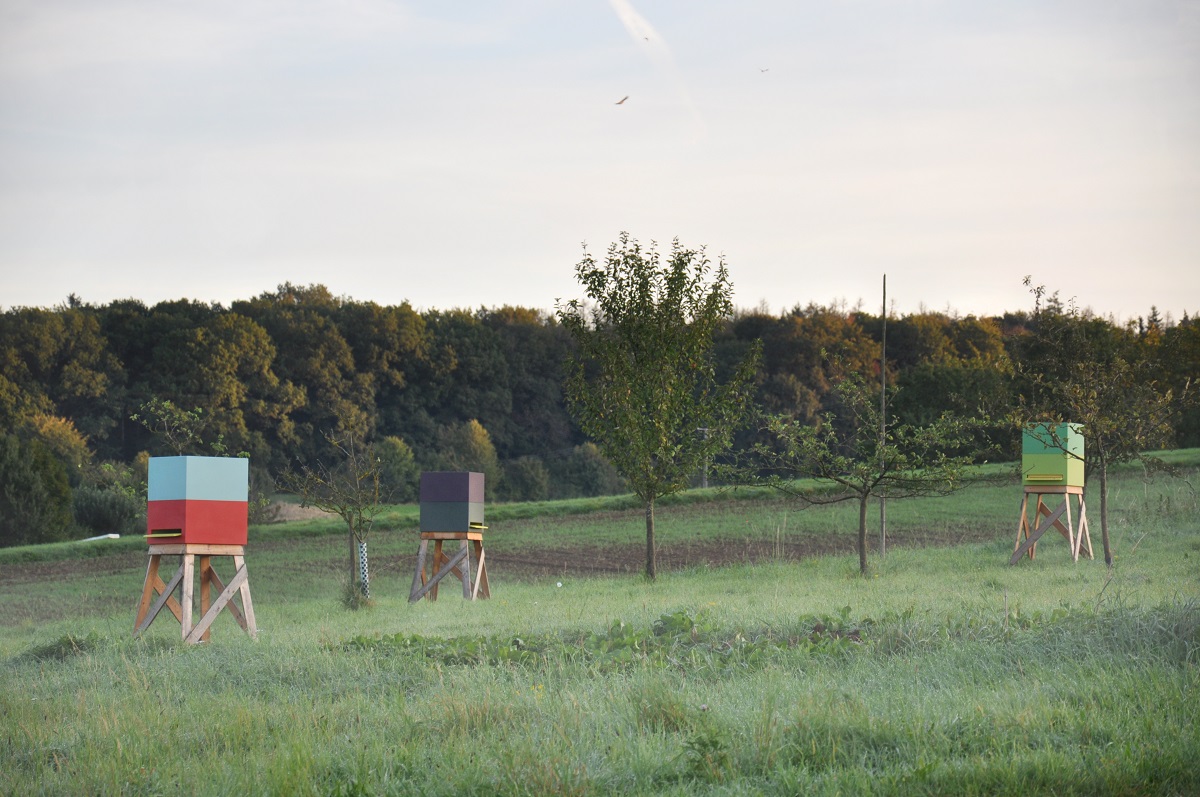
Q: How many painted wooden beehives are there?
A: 3